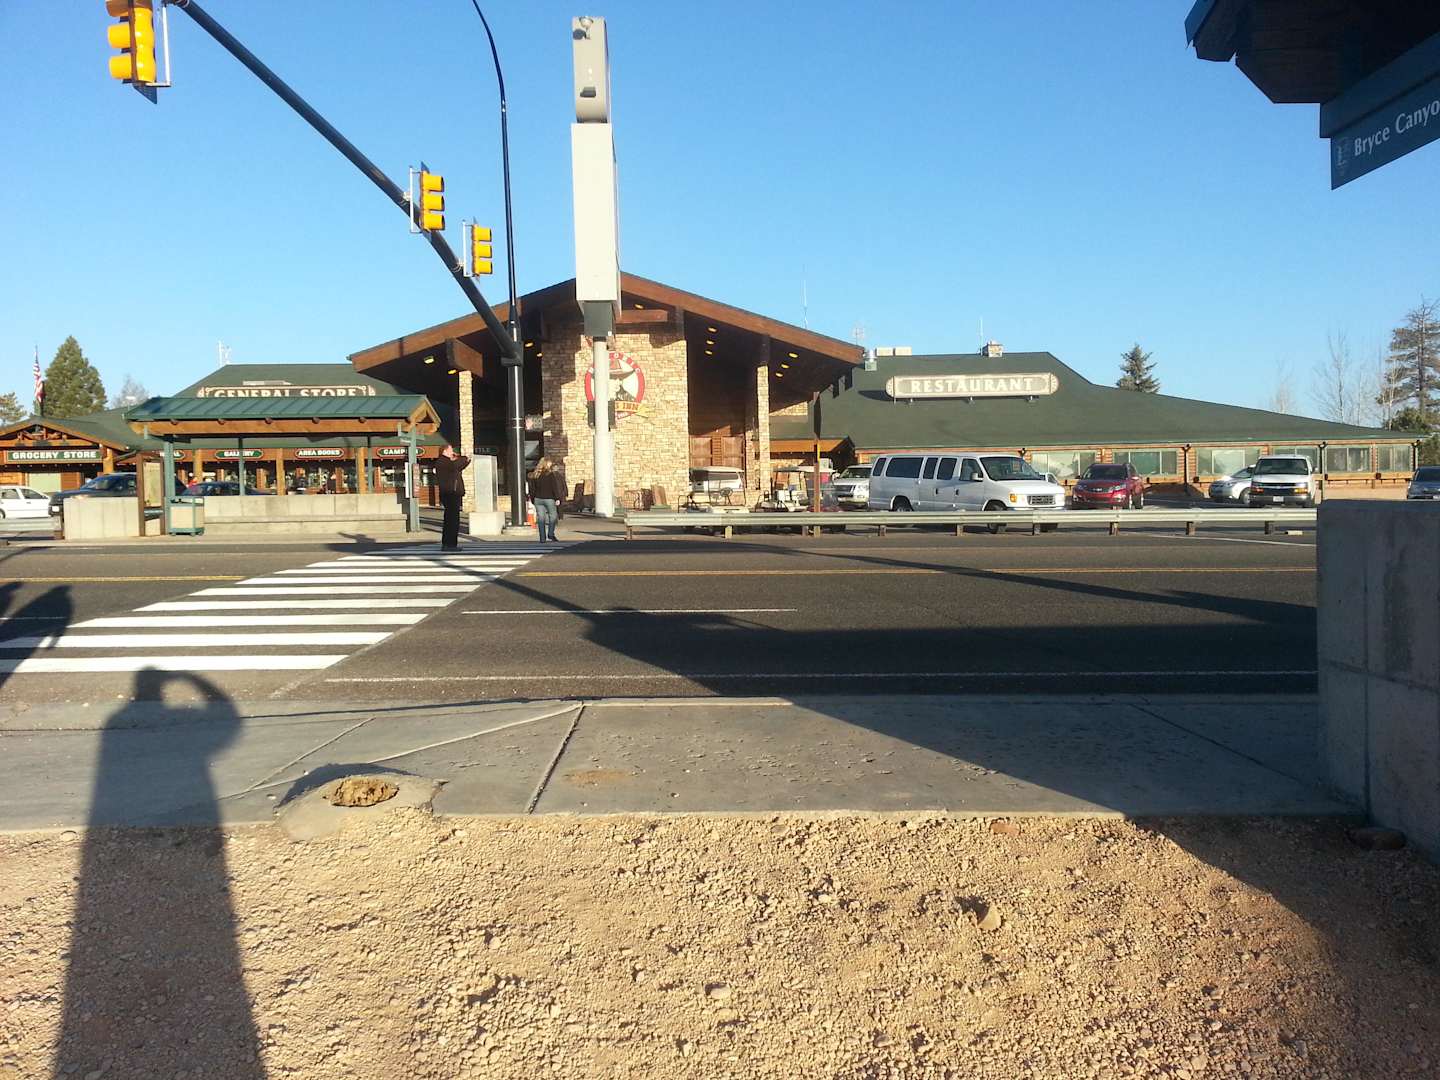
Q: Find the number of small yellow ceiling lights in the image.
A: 11